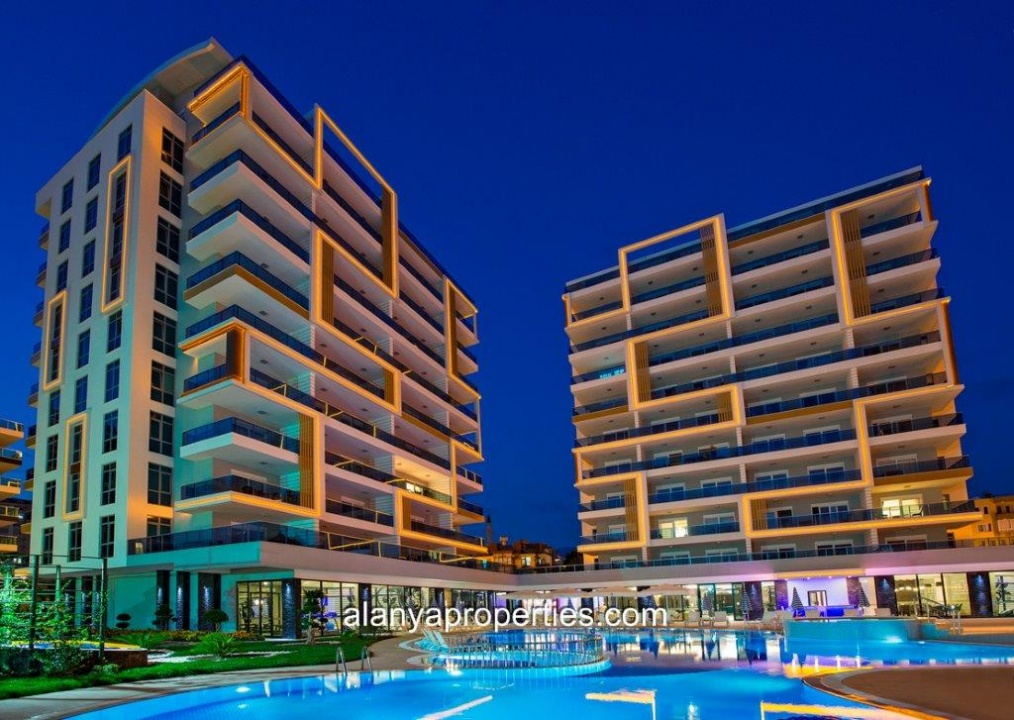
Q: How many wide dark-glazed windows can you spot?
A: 9